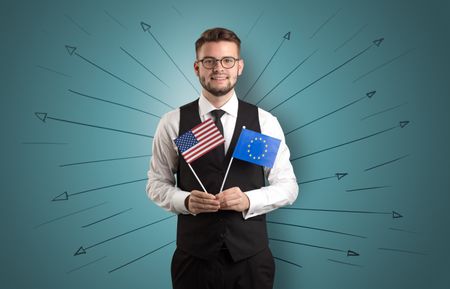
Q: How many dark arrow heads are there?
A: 12